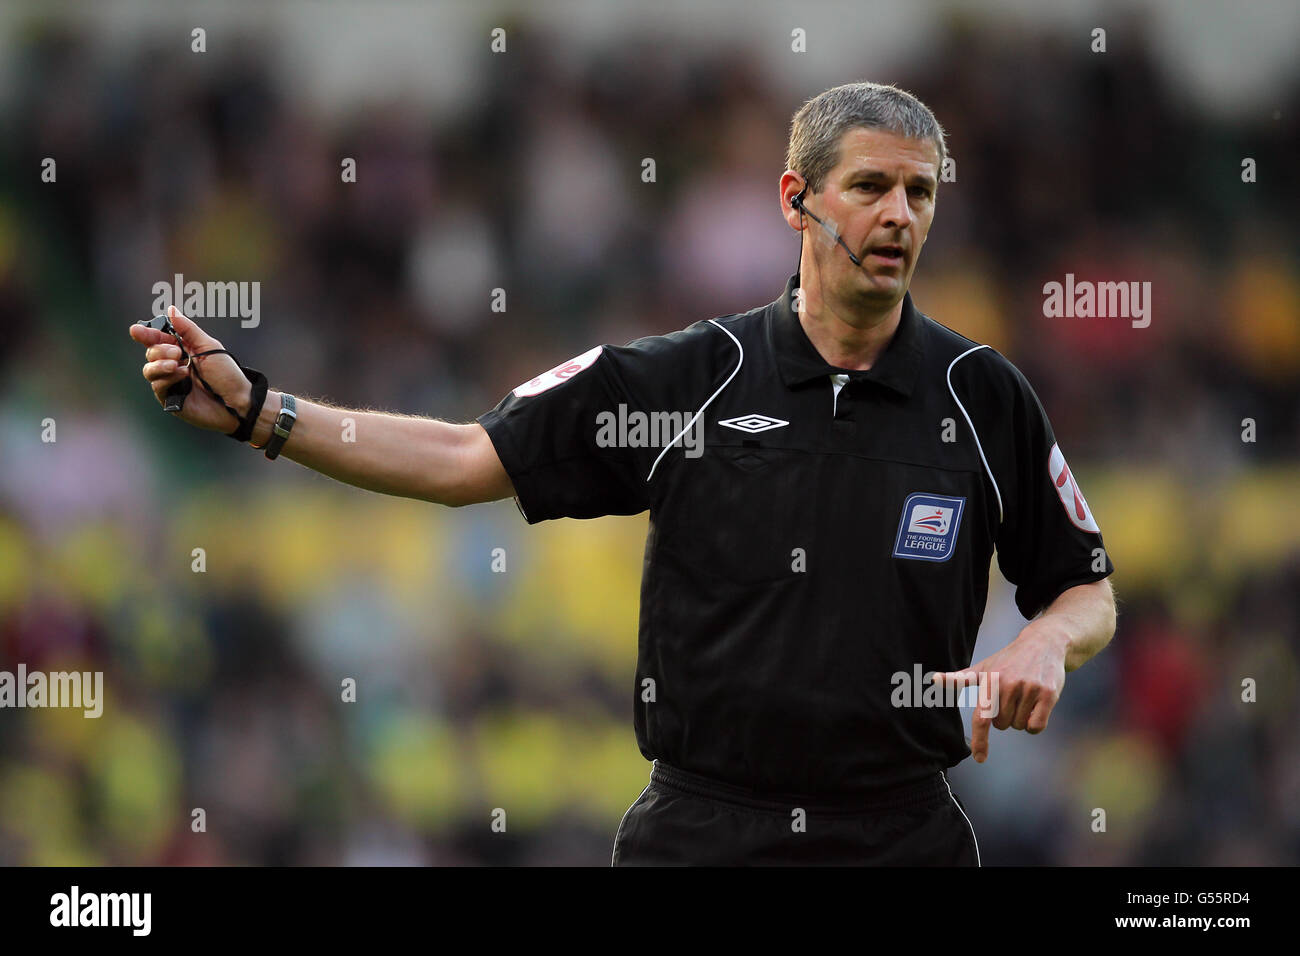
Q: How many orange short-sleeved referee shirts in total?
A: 0